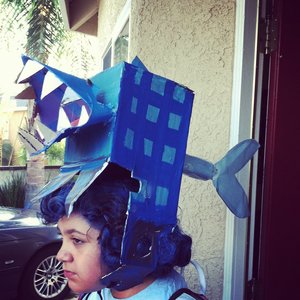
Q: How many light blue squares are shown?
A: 11